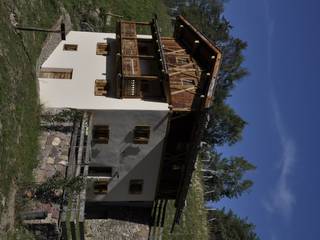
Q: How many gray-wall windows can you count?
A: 4